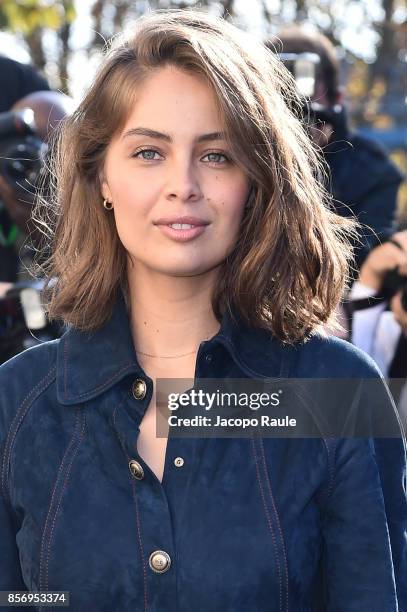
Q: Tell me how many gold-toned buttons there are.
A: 3